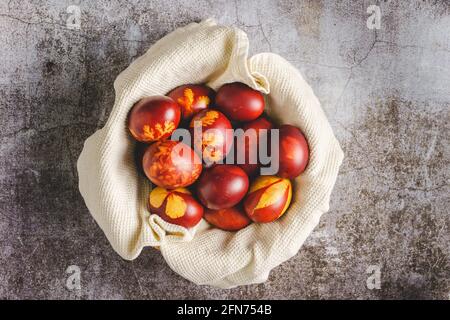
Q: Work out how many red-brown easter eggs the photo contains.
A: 11